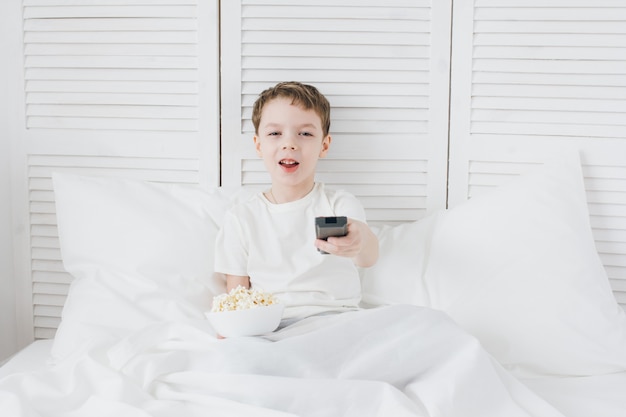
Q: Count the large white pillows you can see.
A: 2